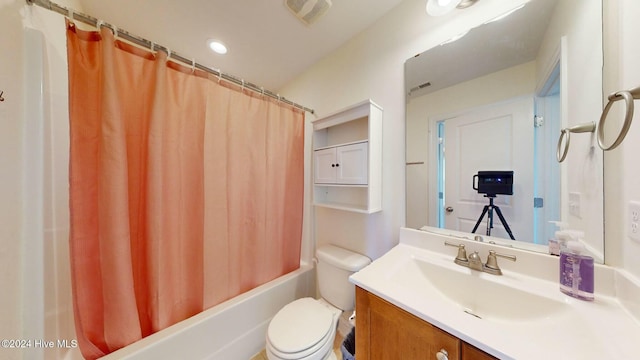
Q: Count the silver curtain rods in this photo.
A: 1